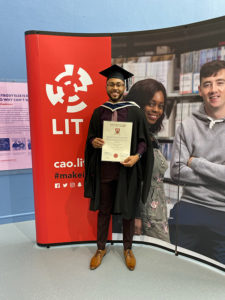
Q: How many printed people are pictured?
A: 2